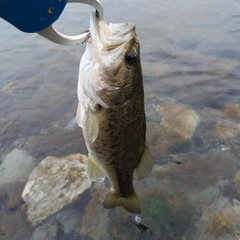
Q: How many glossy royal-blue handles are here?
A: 1